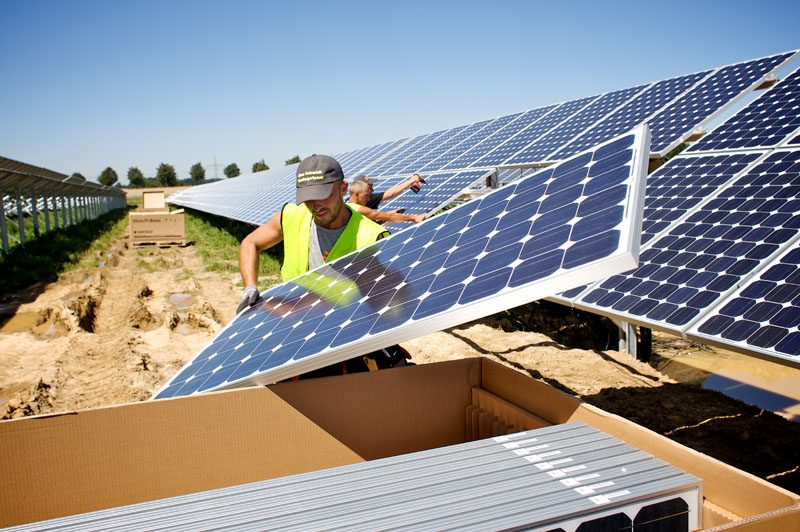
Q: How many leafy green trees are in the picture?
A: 8